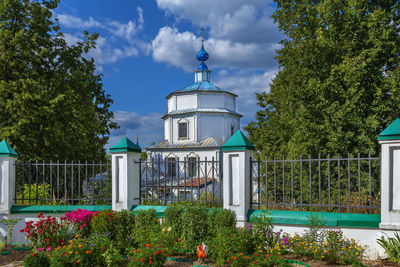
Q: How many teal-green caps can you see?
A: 4